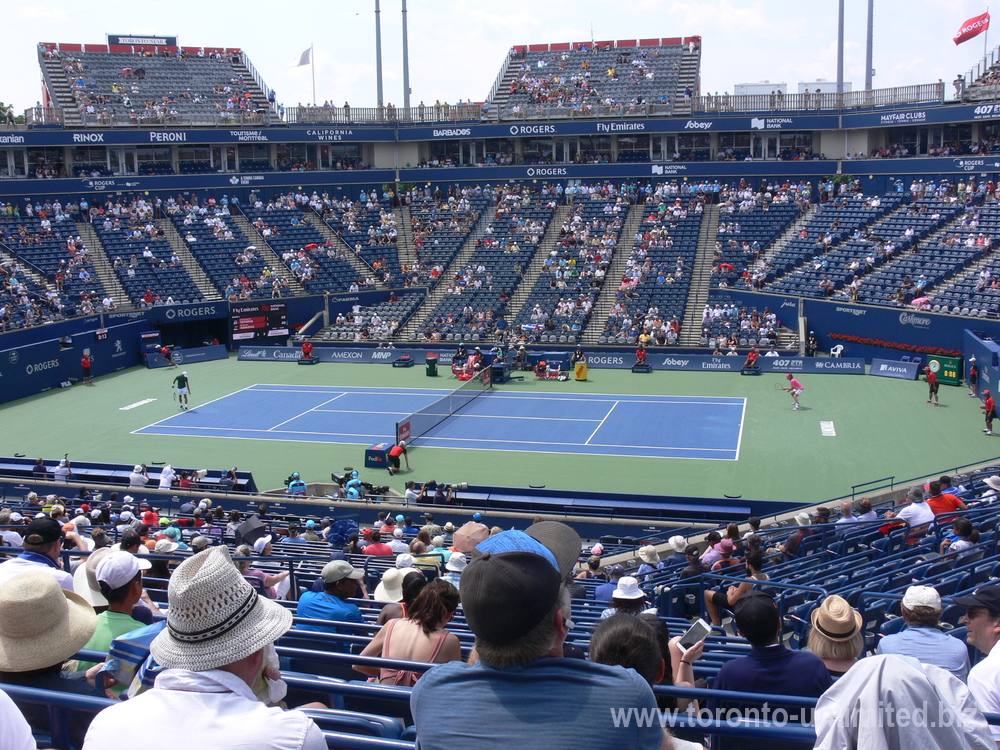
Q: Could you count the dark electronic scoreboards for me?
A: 1